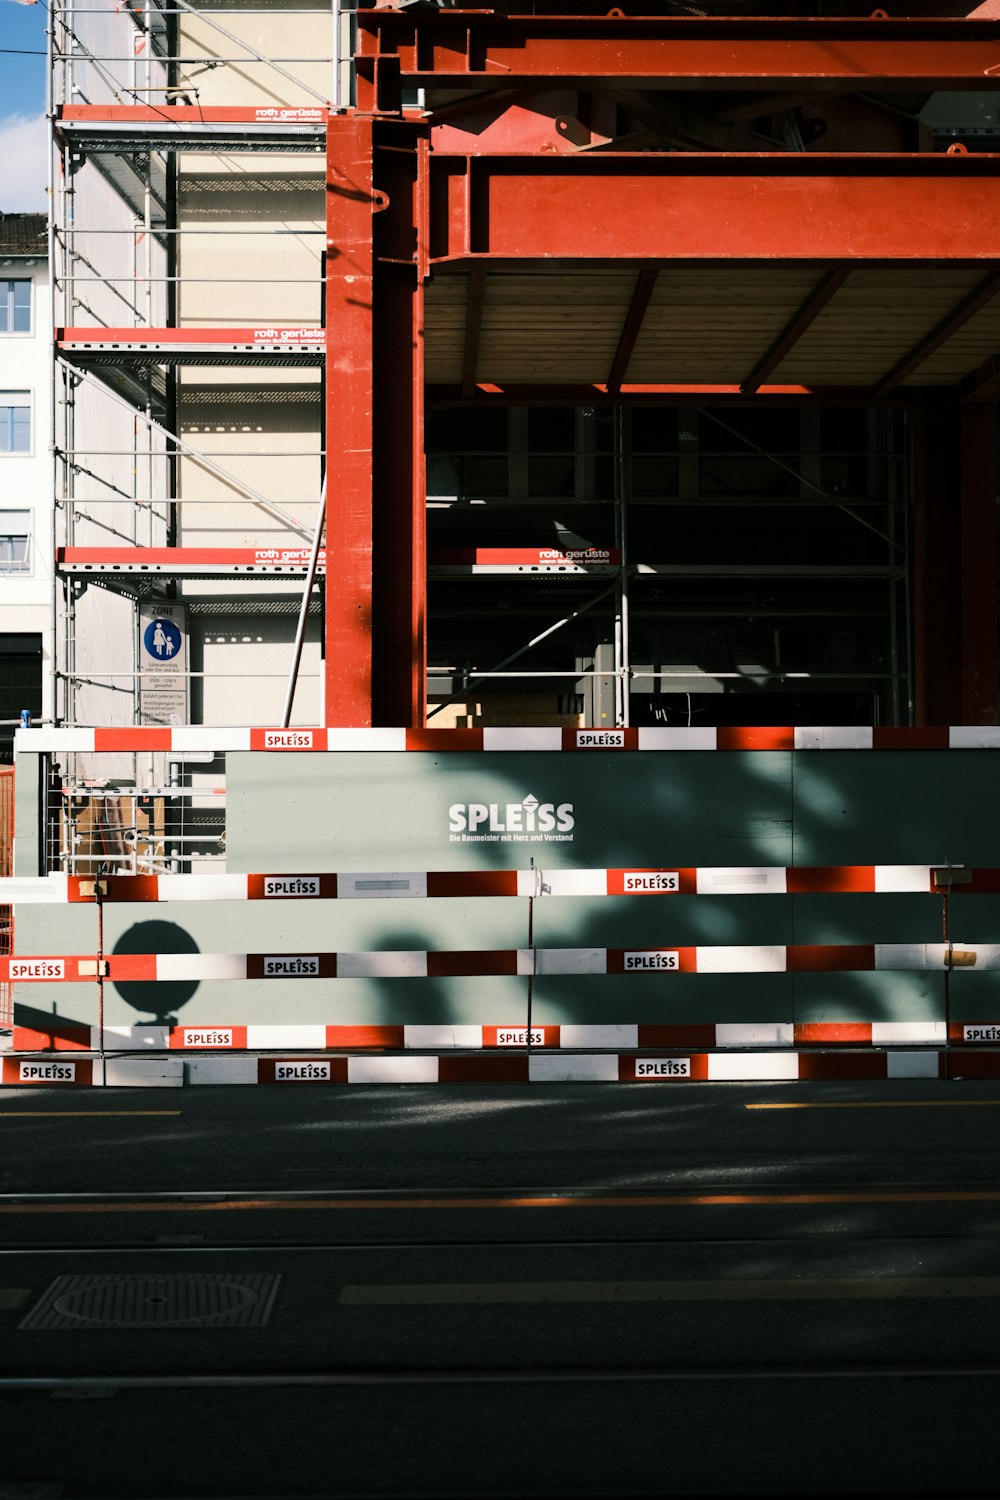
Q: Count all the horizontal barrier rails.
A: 5